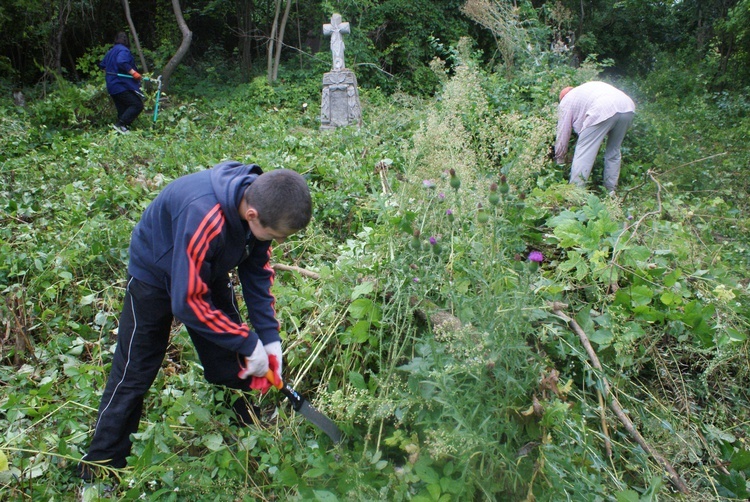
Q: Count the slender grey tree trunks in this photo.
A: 4